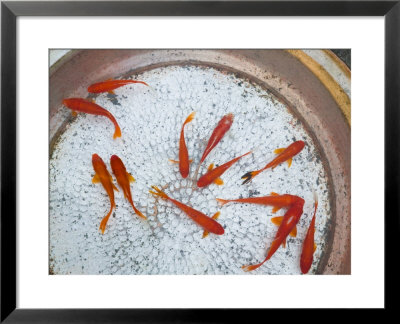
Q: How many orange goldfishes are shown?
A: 12